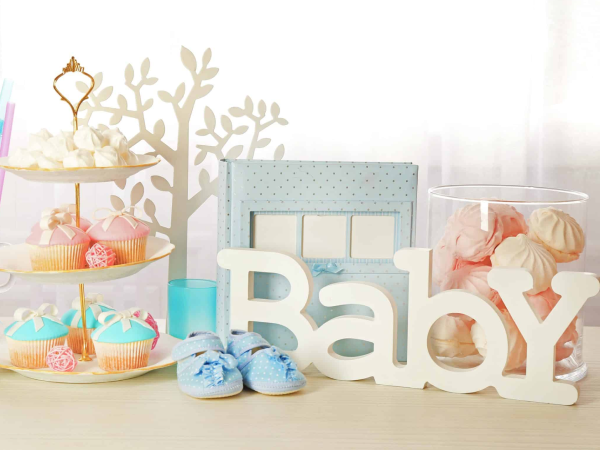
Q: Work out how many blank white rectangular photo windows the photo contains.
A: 3